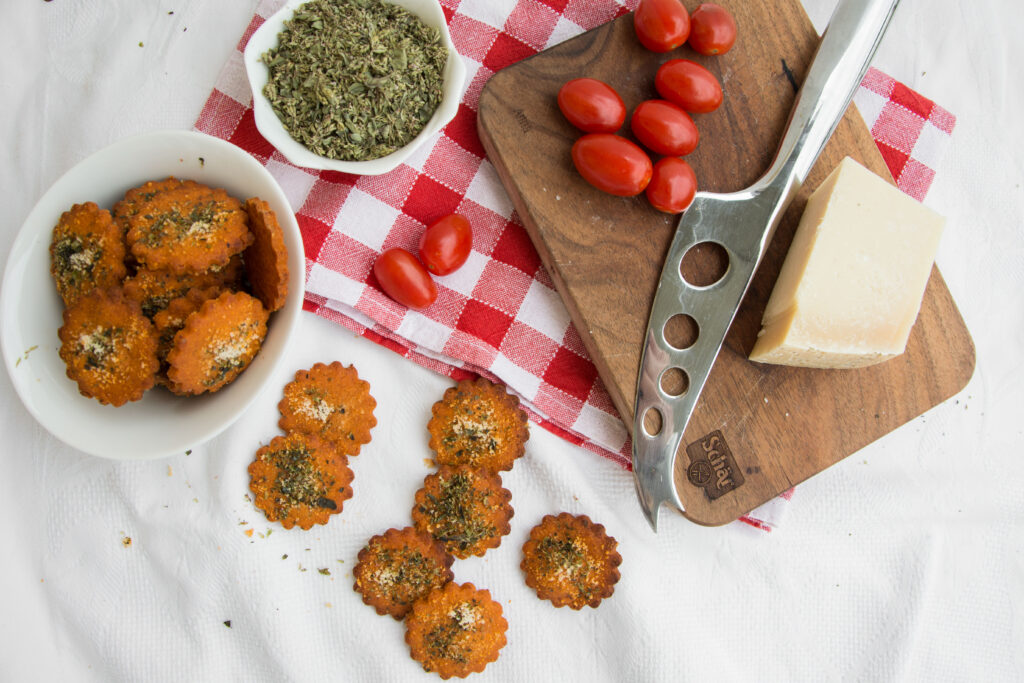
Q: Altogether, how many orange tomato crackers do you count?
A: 15